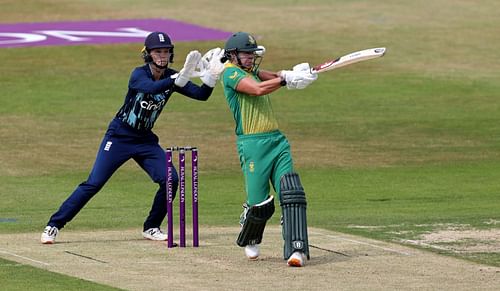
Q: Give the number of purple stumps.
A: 3